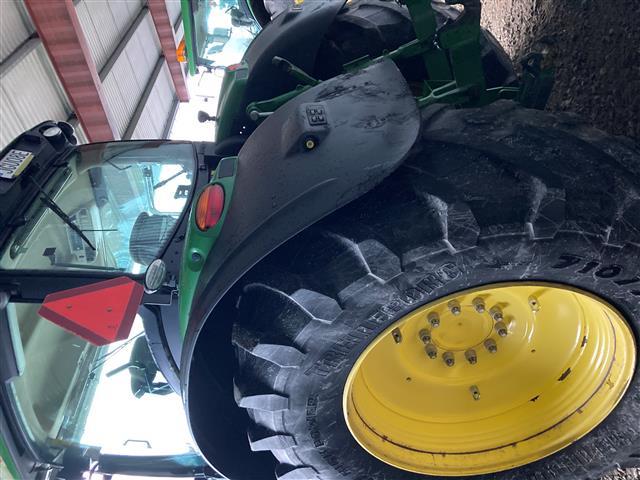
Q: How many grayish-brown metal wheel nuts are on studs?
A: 10